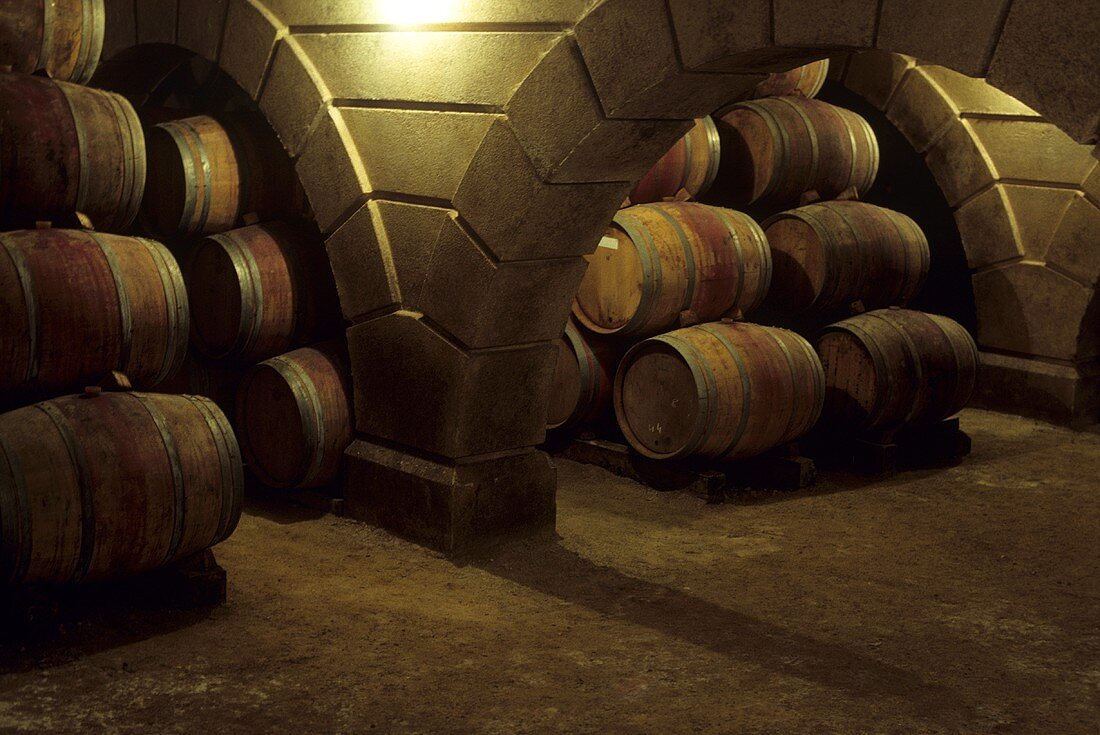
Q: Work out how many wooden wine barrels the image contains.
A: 15